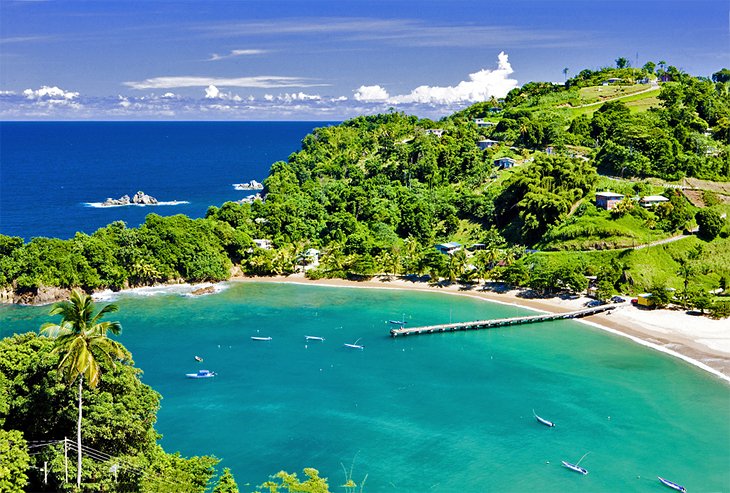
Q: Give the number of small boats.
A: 9